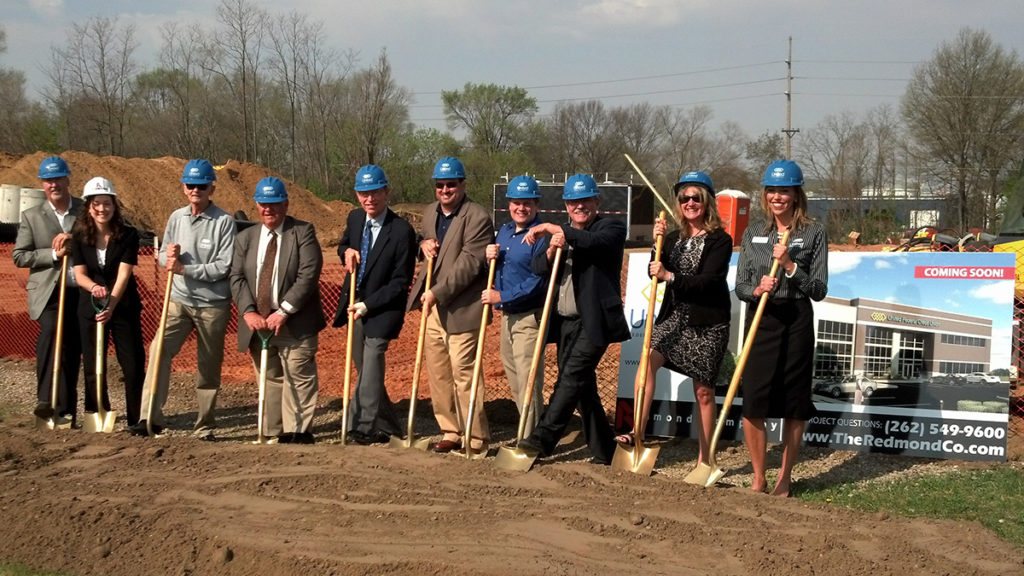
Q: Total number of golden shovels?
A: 10